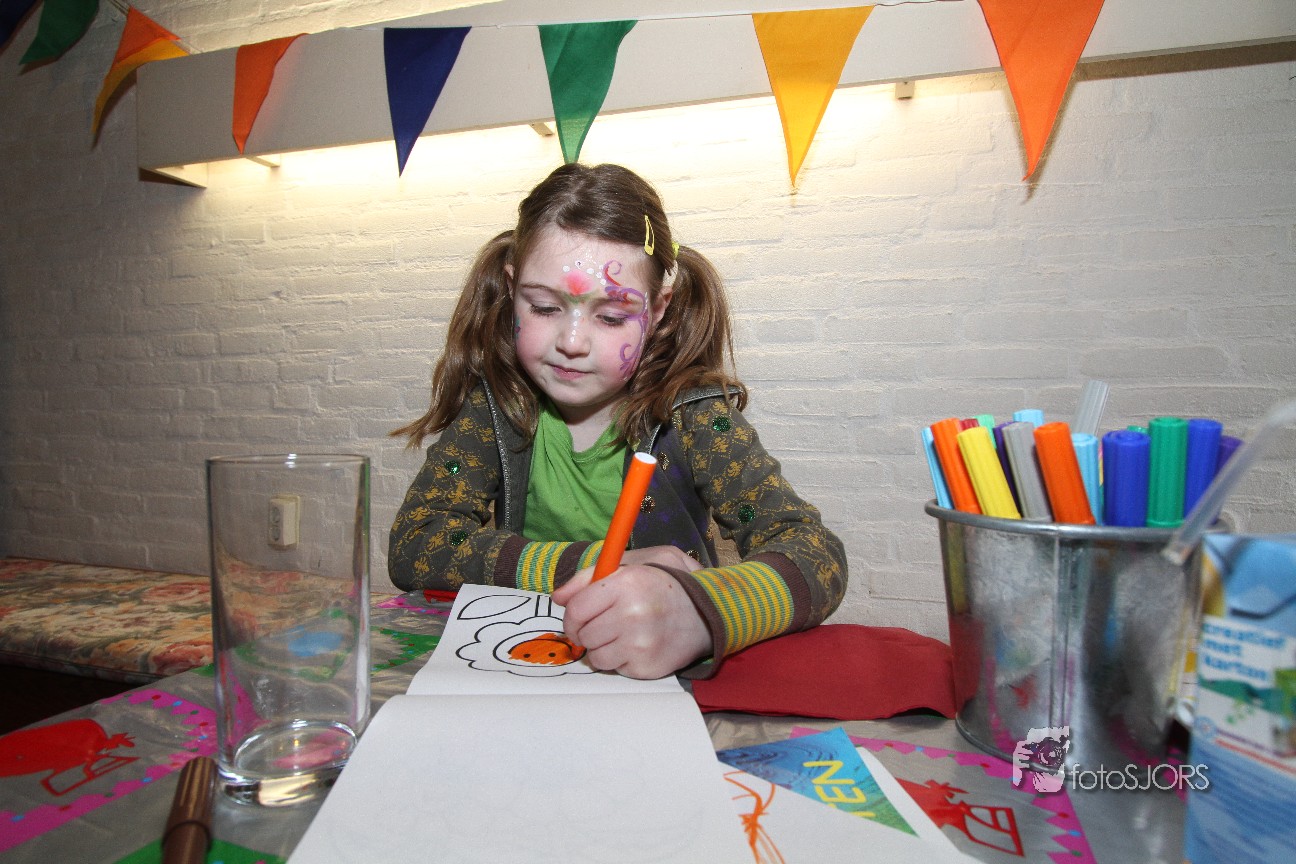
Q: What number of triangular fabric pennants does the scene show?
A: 9